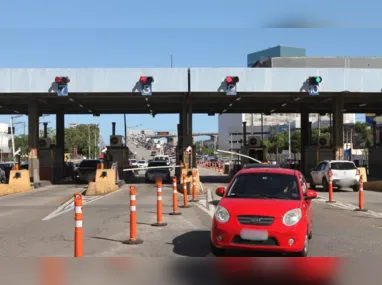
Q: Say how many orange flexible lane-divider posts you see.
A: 8